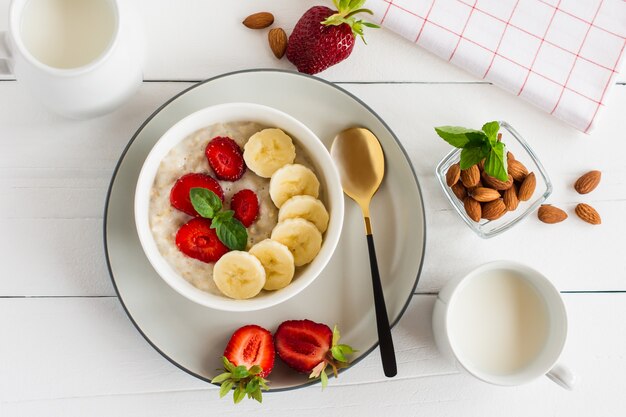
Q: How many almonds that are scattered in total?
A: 5